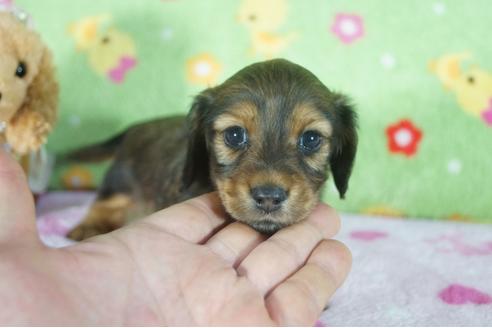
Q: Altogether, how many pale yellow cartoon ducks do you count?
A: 3